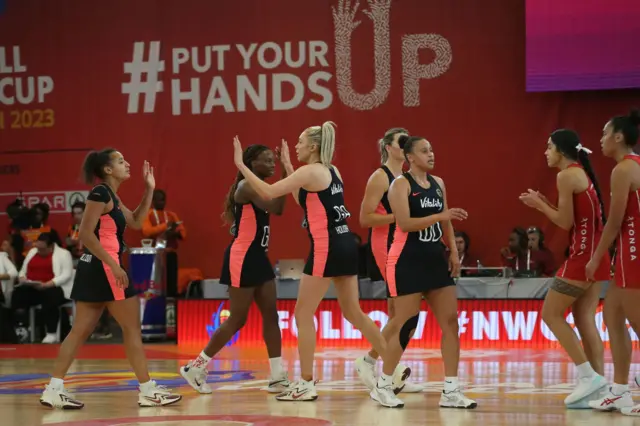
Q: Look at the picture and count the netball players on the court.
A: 7